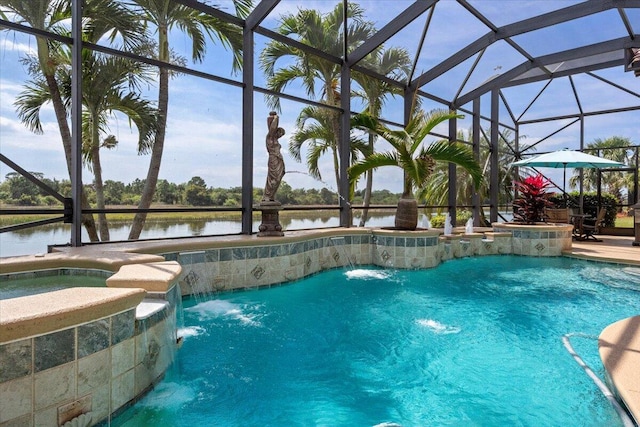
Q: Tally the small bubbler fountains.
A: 3